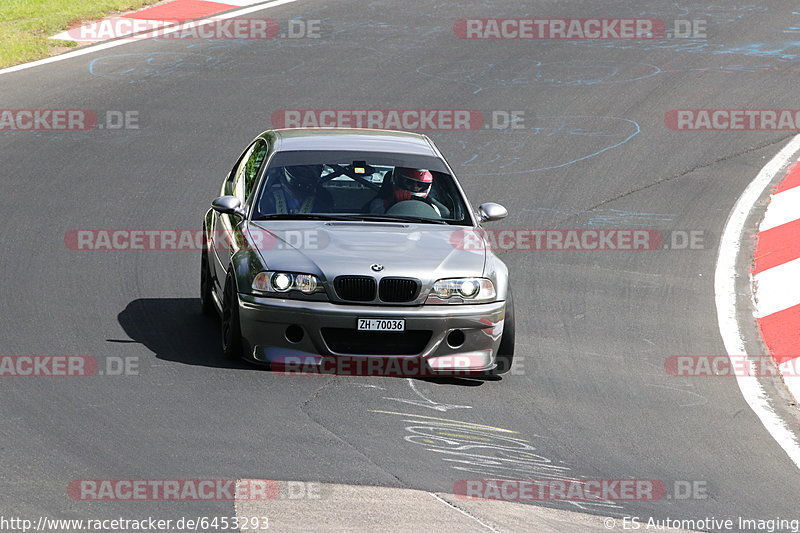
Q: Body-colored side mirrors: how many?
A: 2